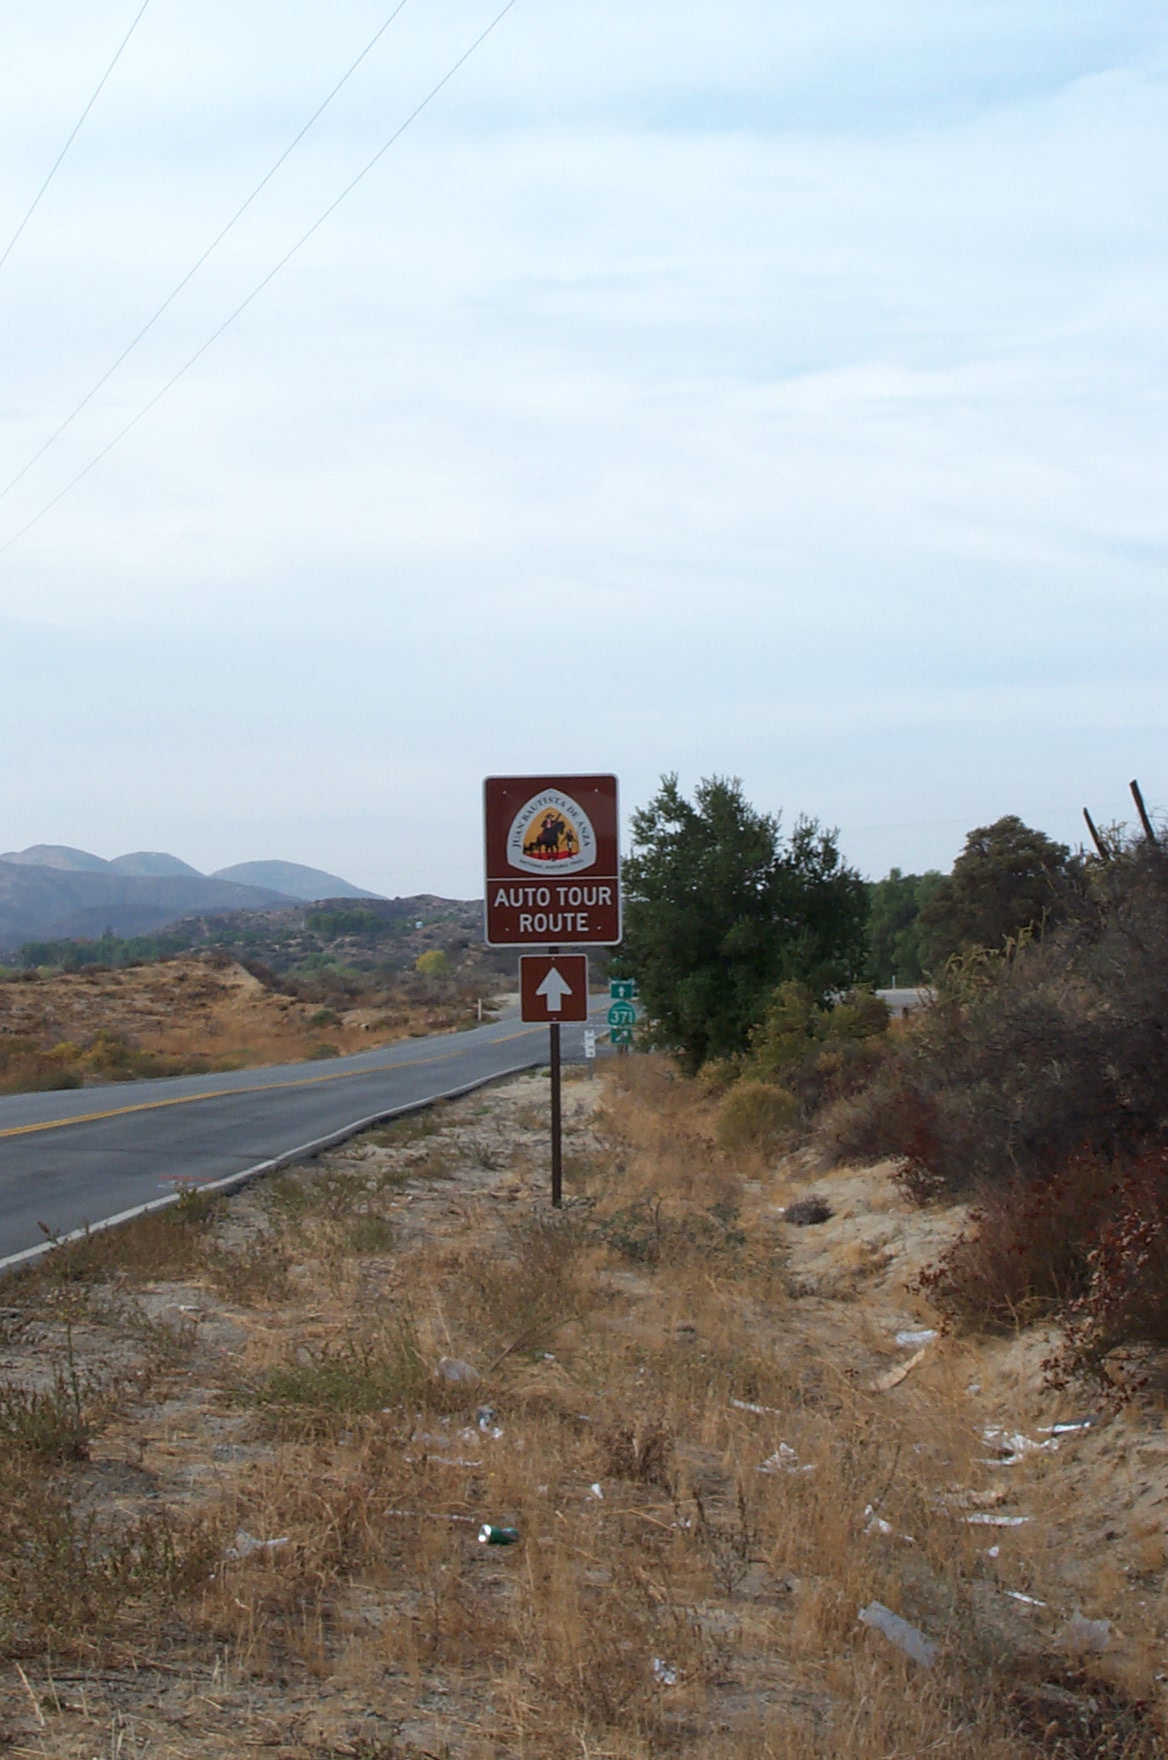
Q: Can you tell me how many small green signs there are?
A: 3